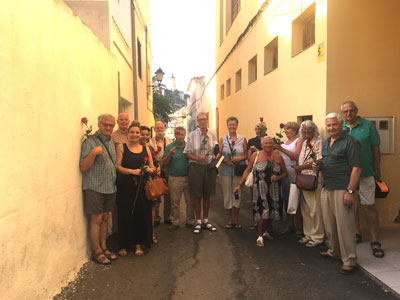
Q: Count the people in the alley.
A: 14